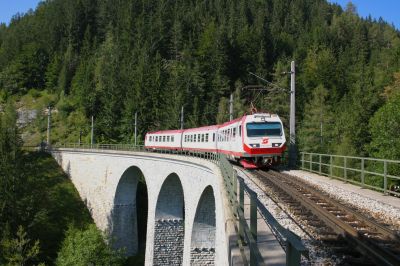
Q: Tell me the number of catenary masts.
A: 6